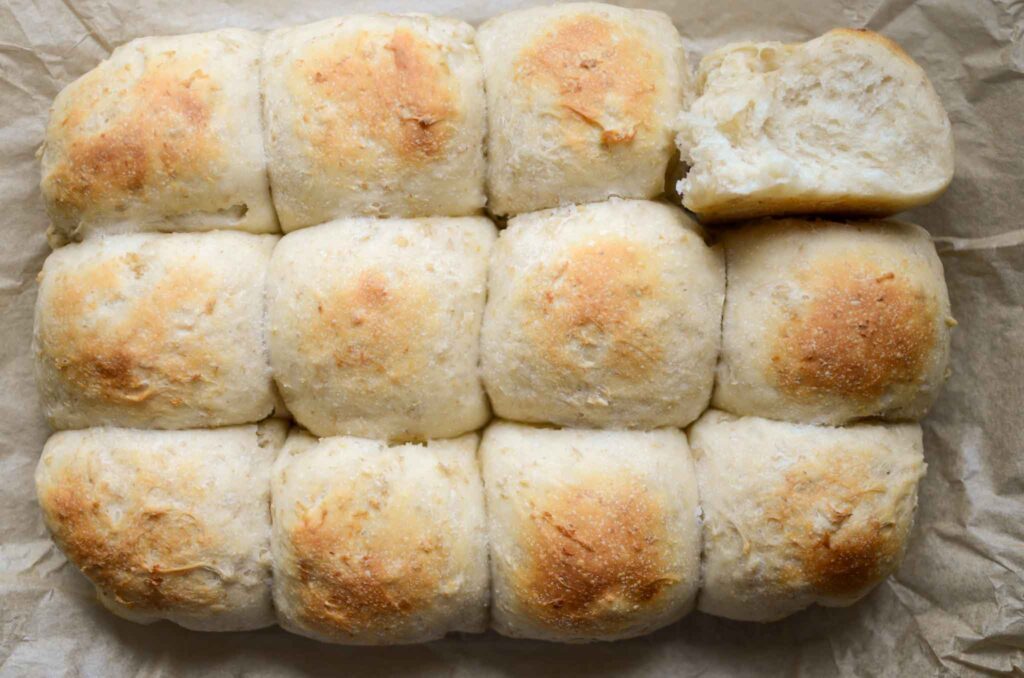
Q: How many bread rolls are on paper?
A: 12